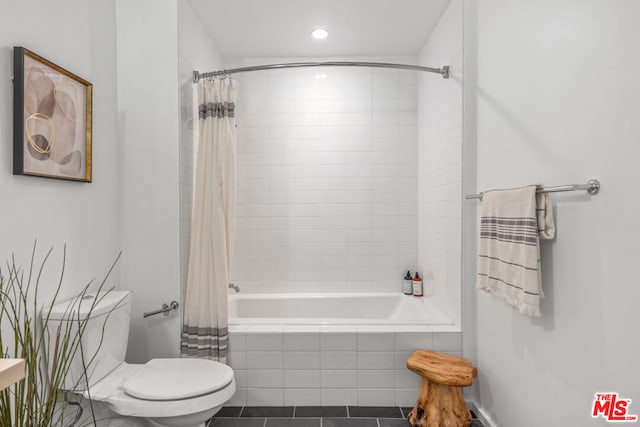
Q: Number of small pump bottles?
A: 2